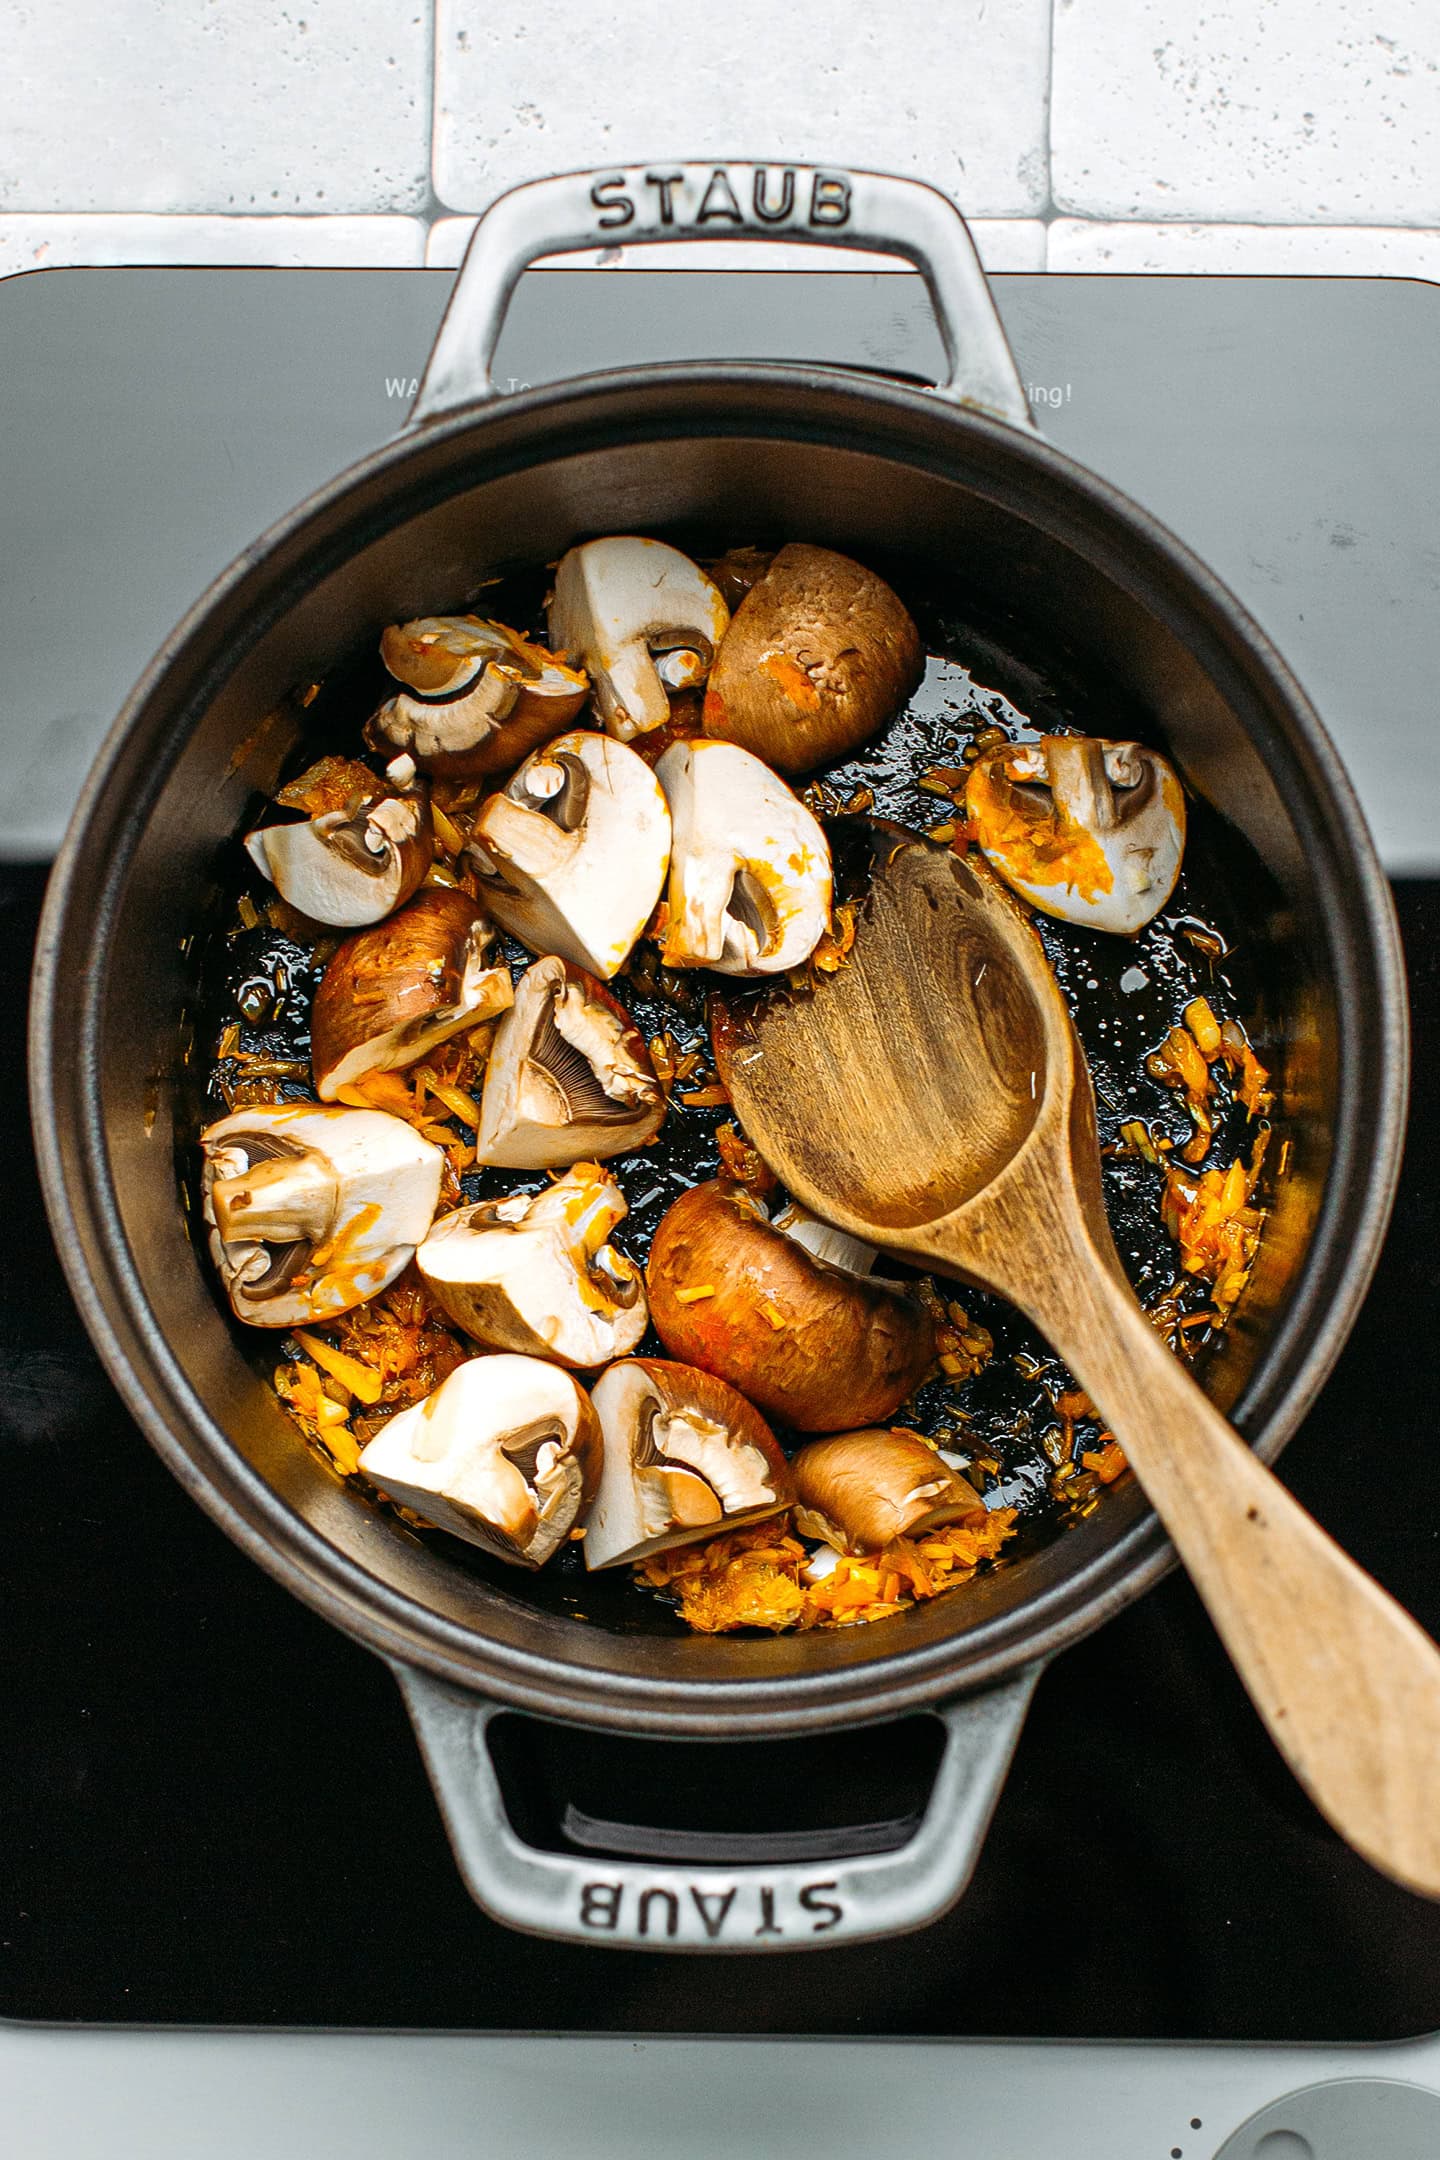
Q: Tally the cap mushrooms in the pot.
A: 15